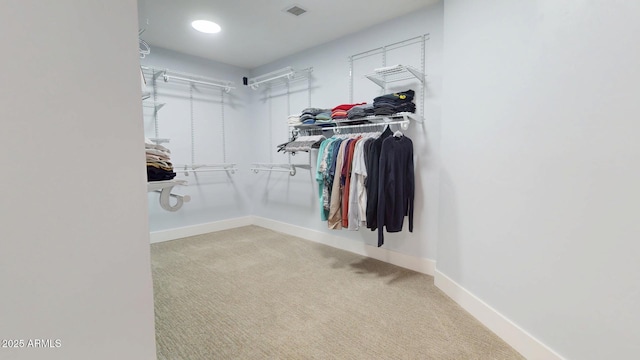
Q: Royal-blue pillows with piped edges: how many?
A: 0